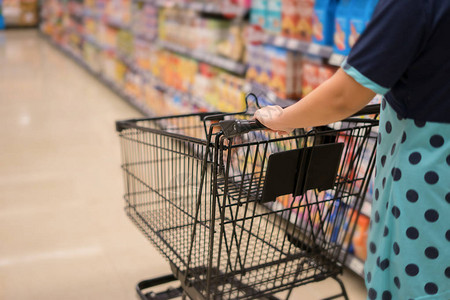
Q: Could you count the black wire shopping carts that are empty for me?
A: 1